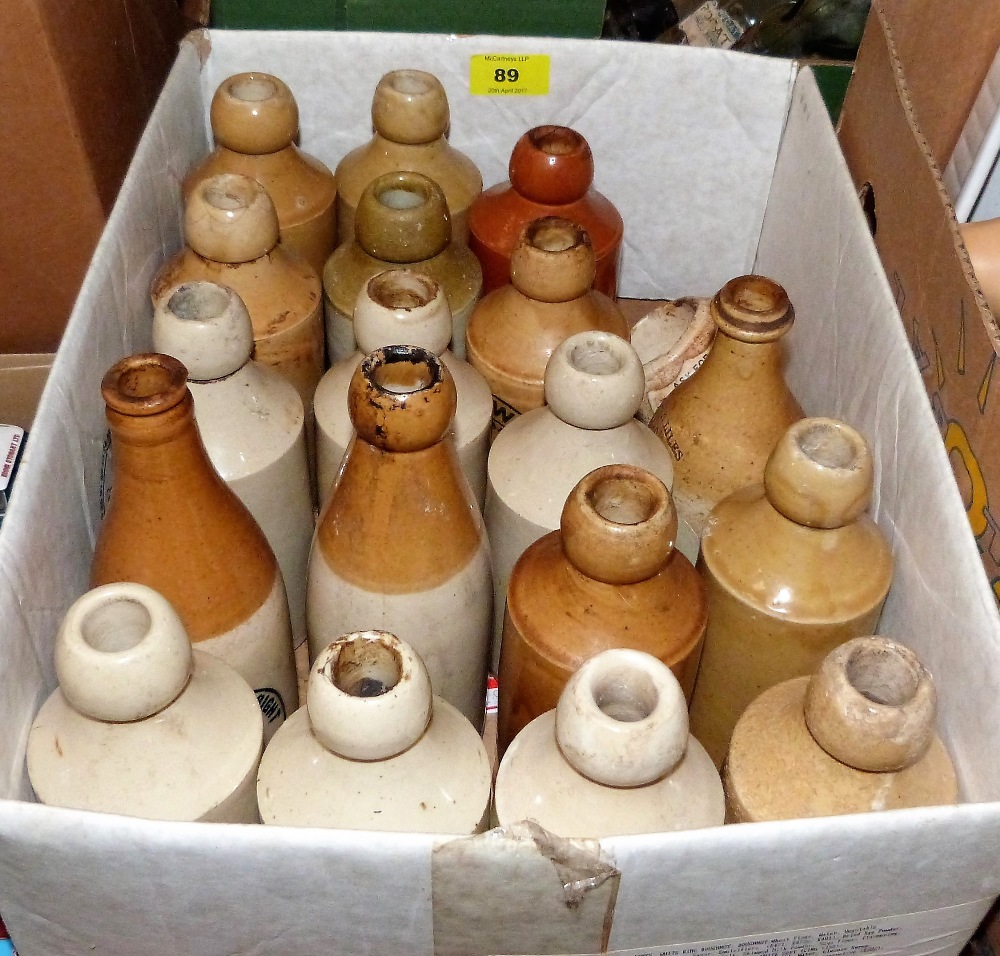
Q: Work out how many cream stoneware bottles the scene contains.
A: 6